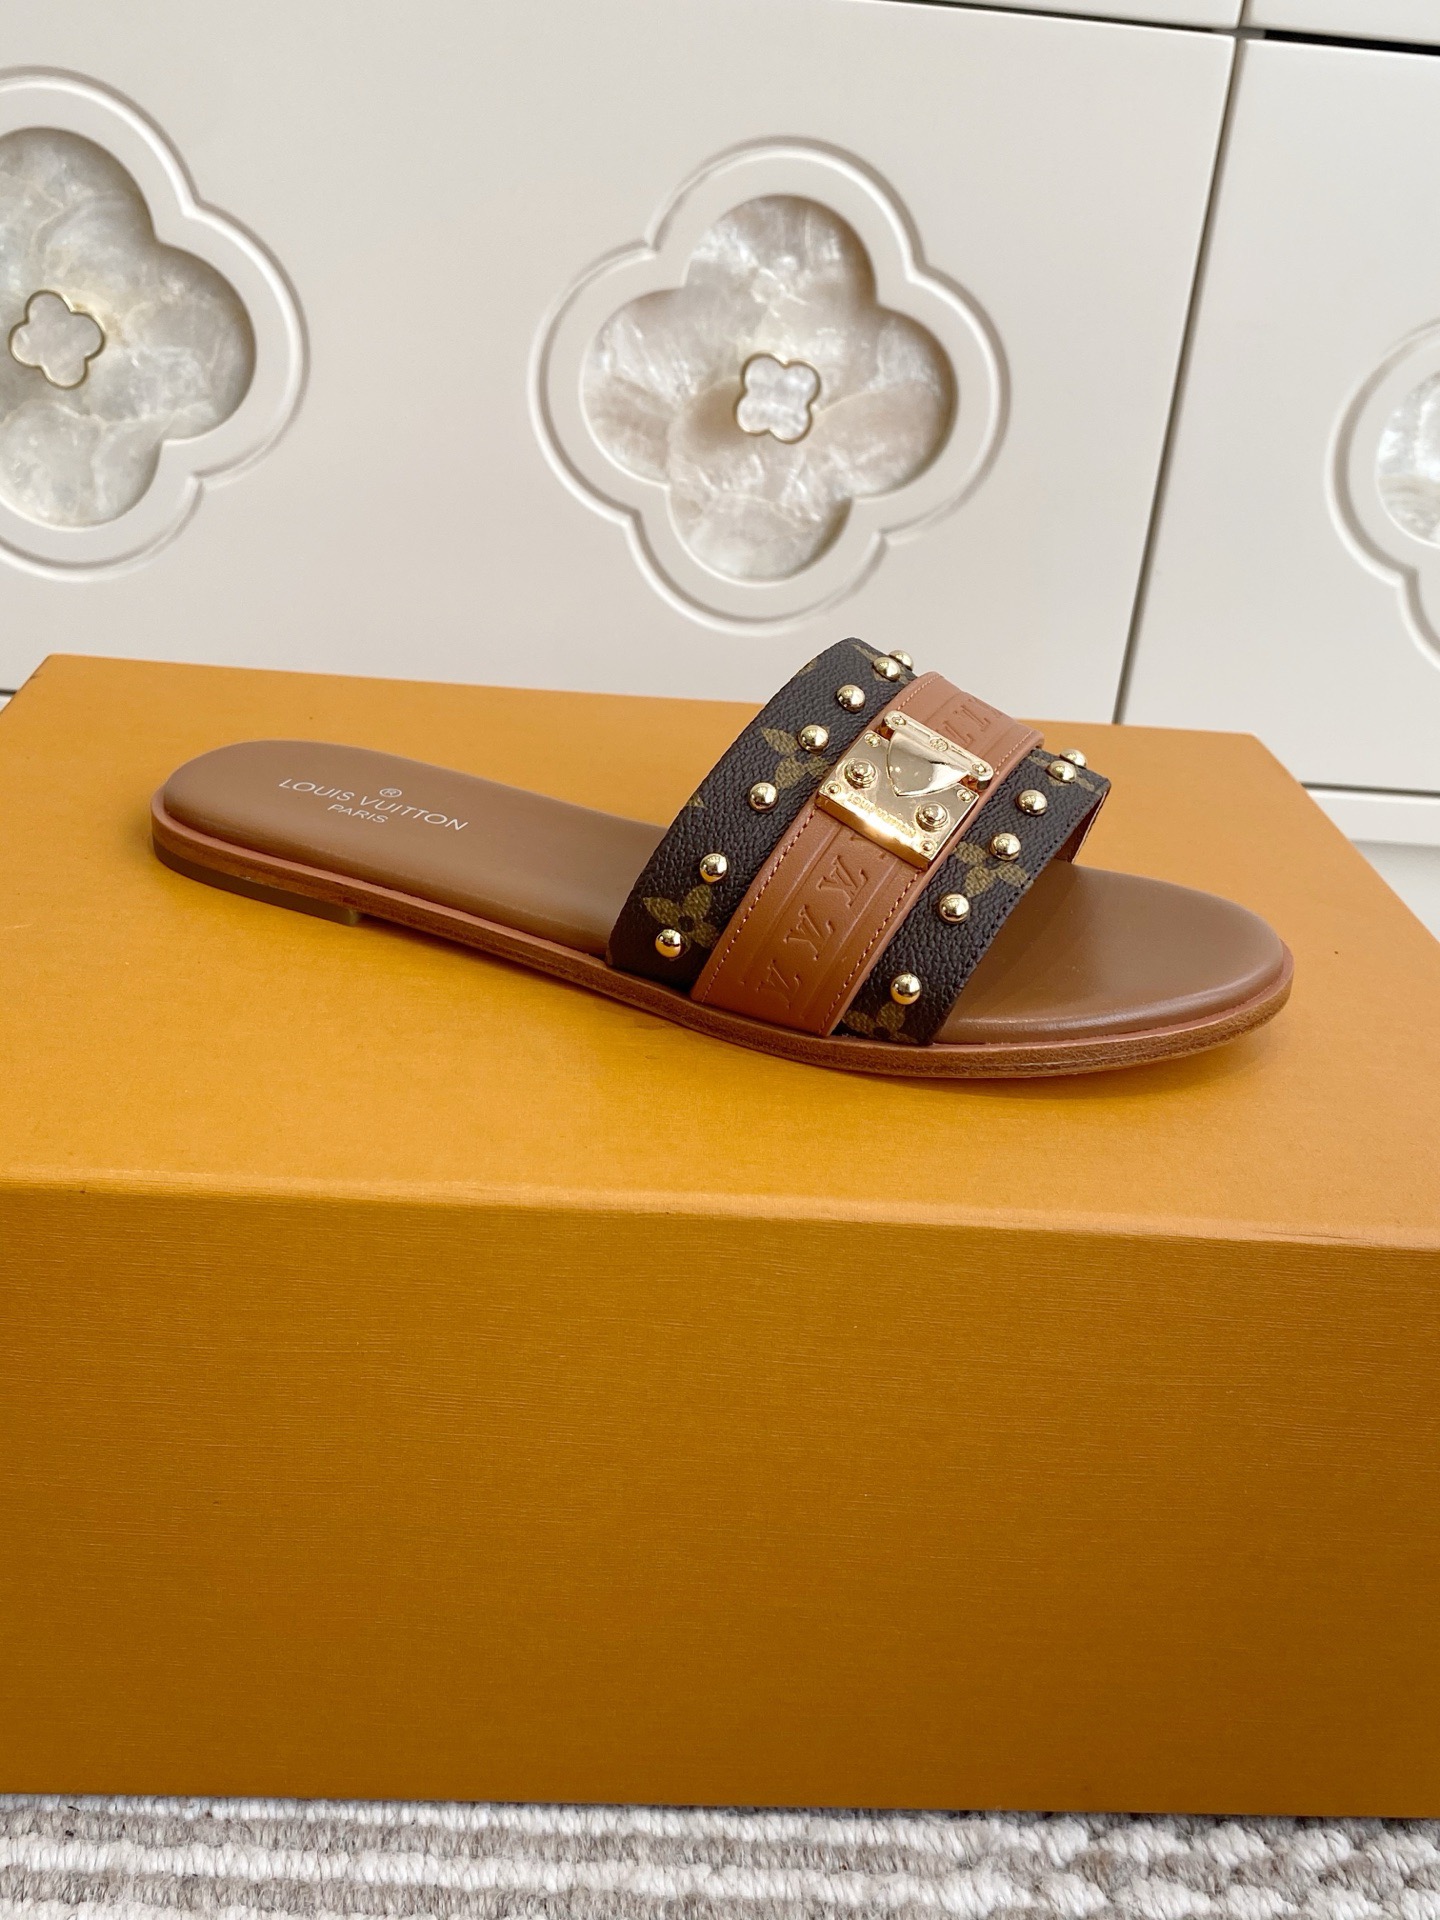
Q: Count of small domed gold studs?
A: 13